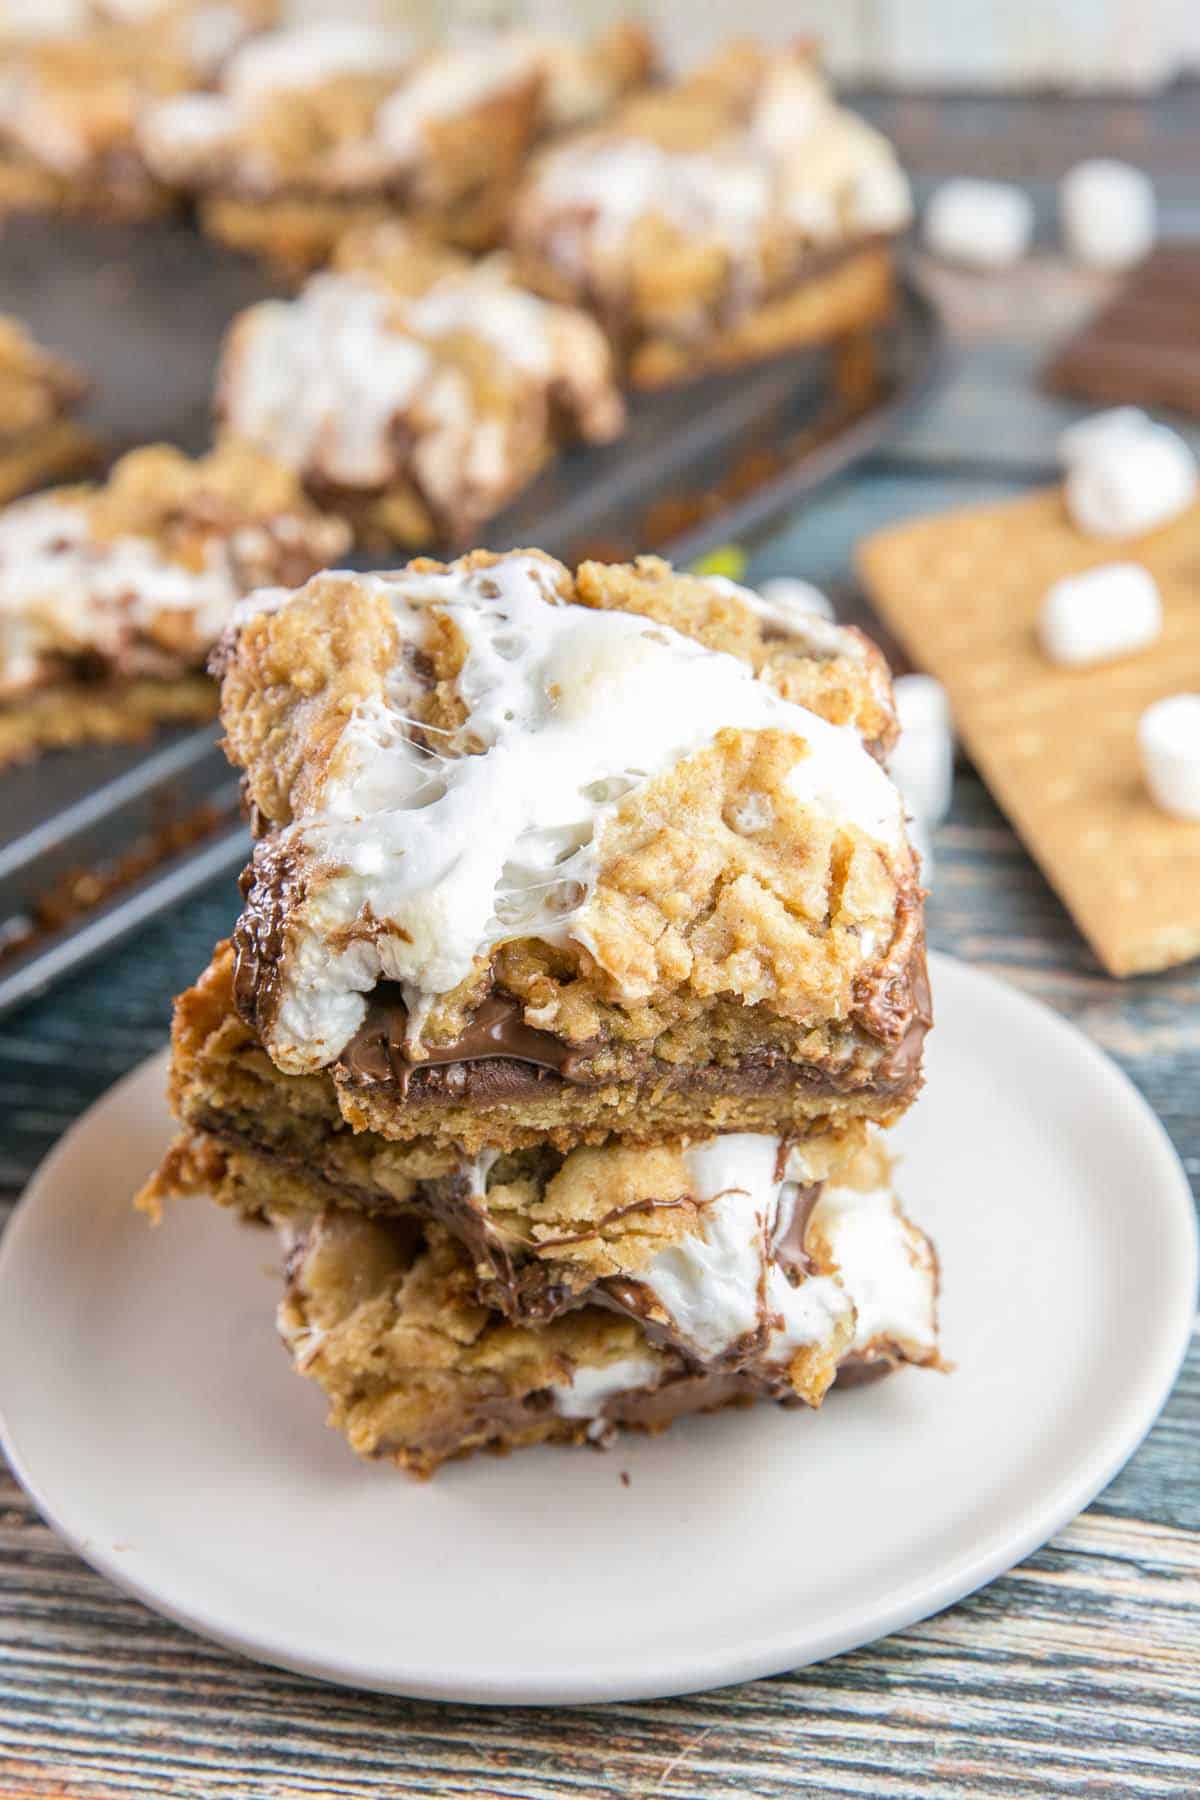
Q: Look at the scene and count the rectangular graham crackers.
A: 1